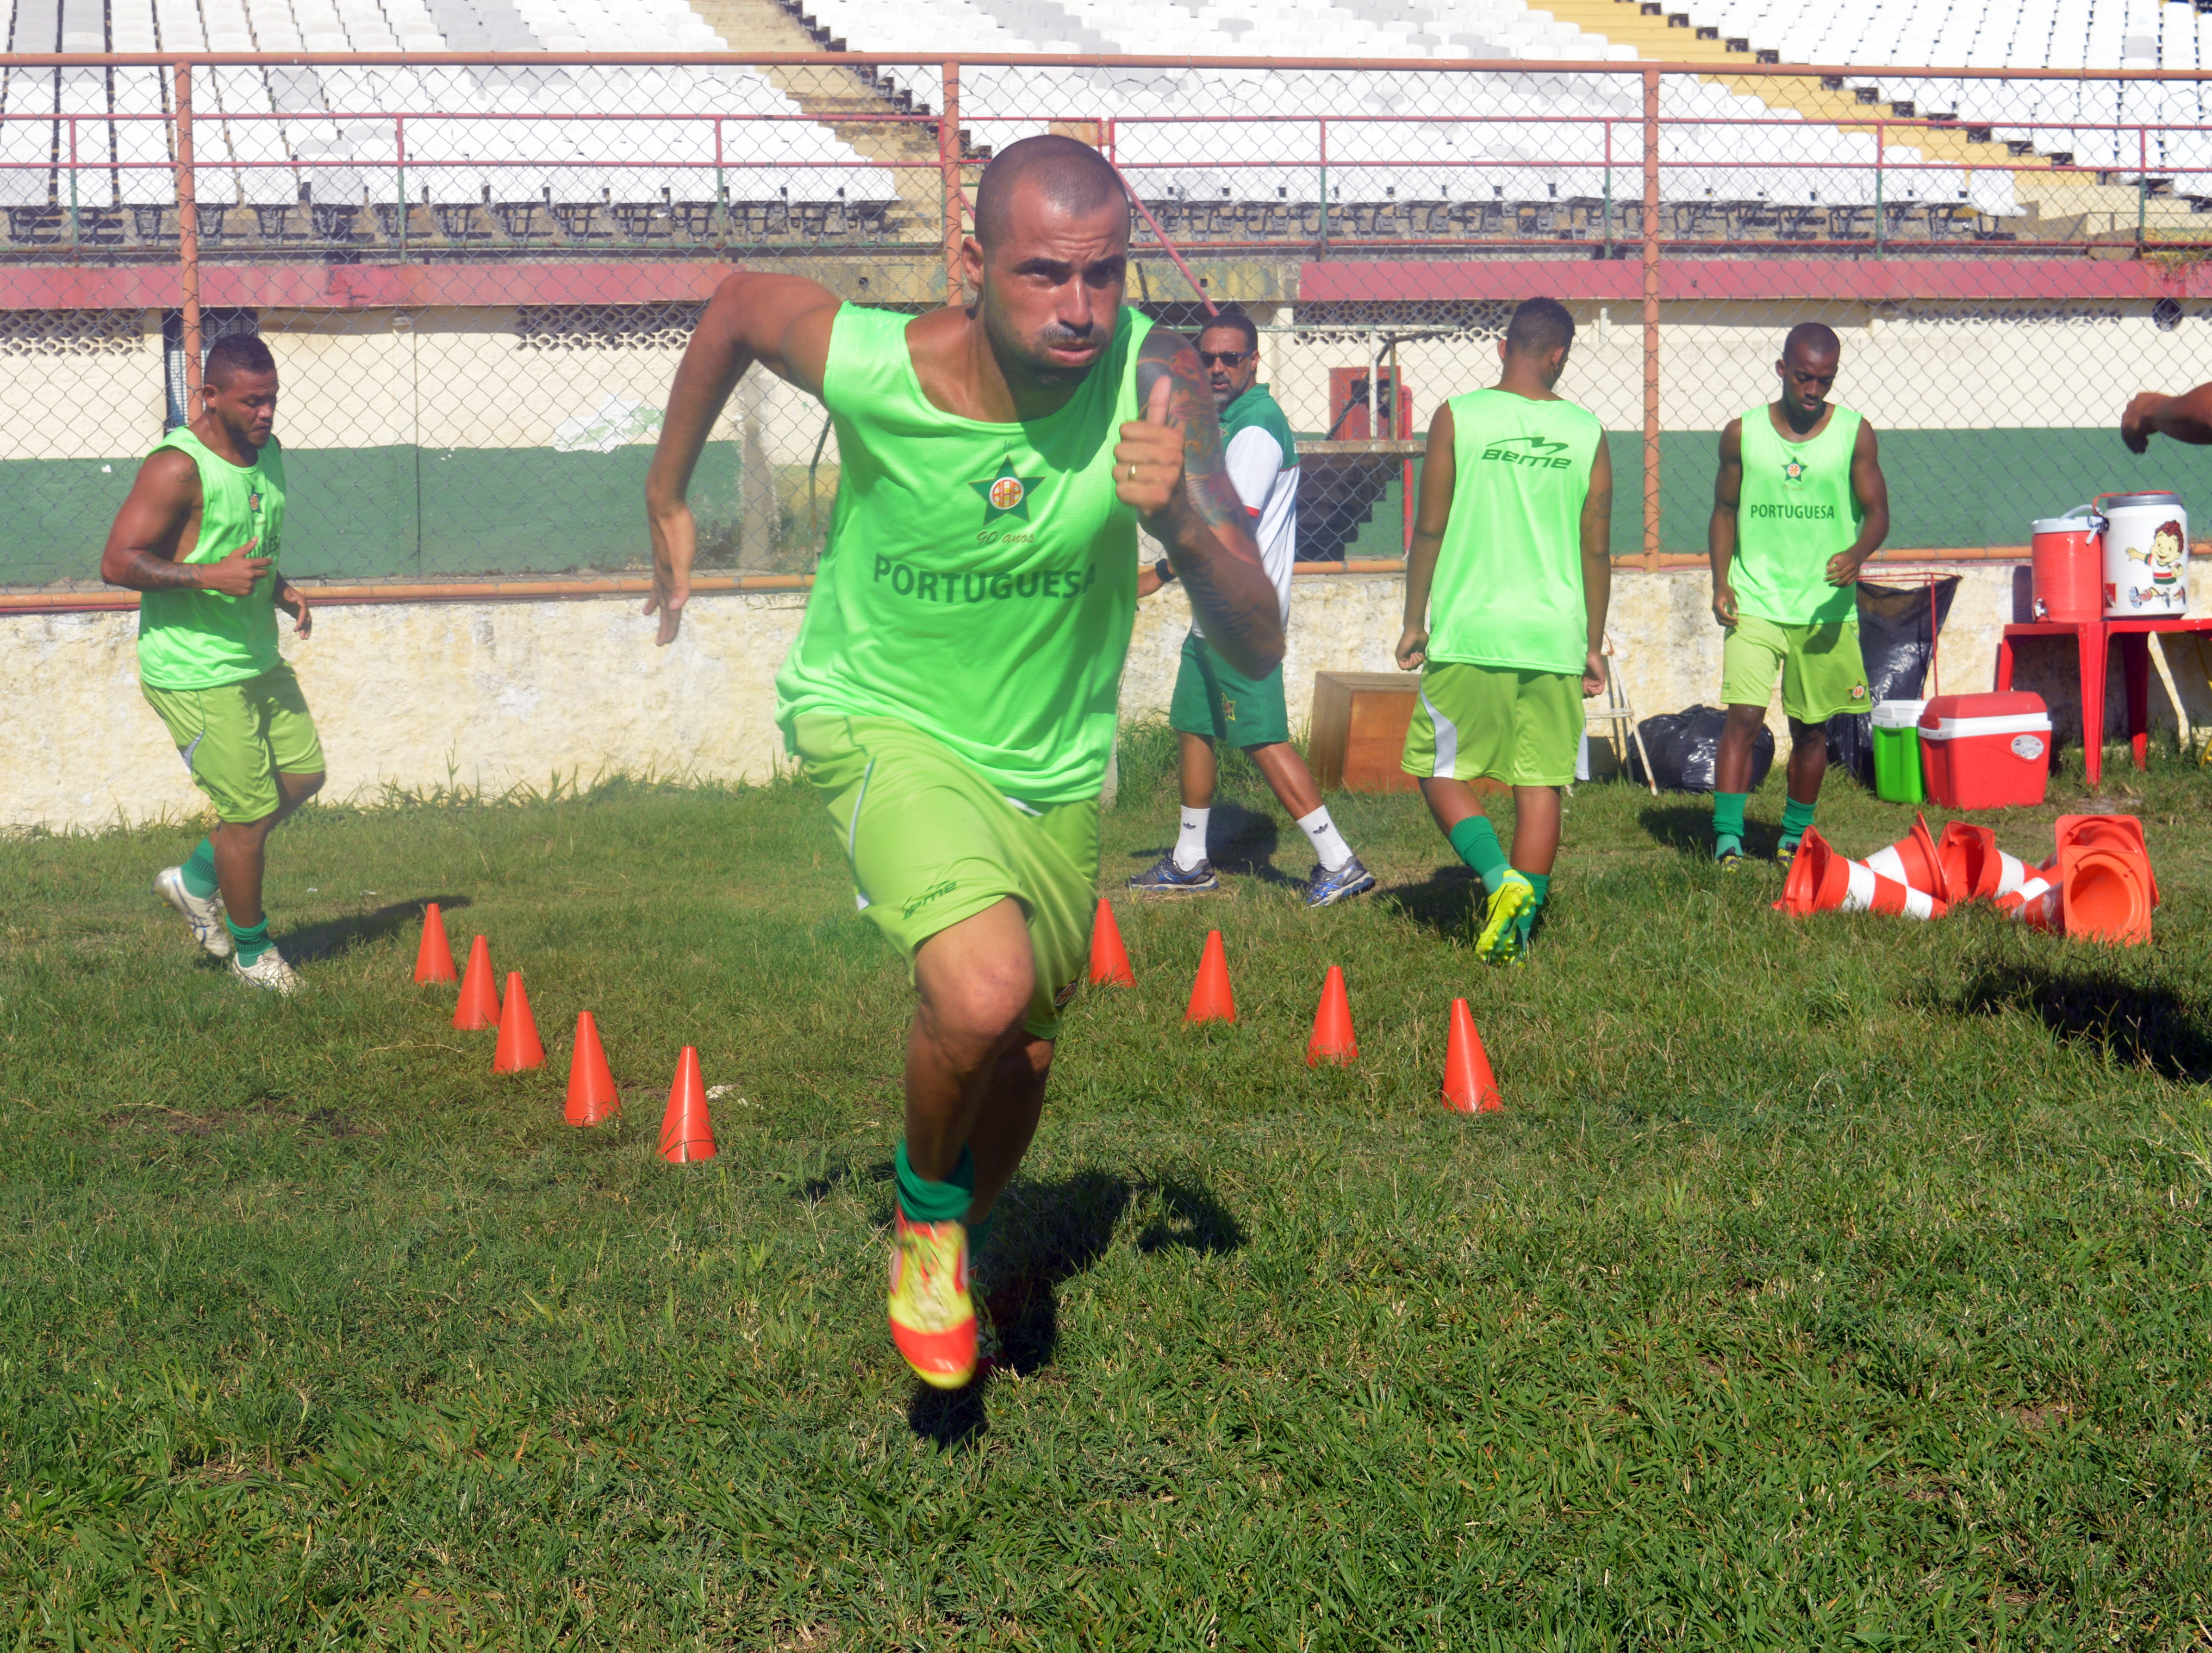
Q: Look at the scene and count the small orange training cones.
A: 9